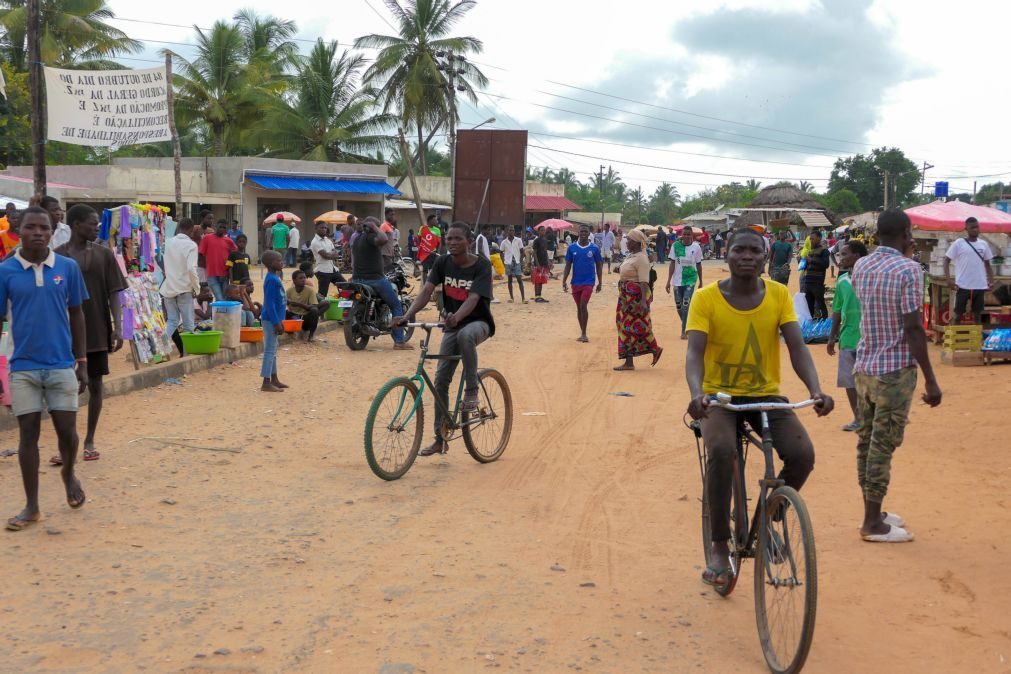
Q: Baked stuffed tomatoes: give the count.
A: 0